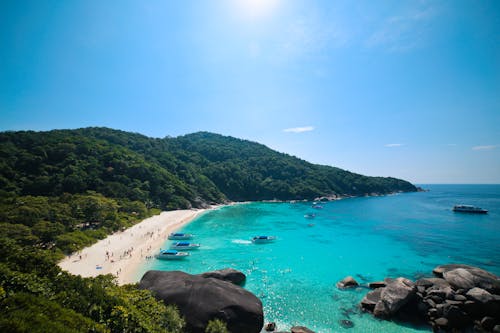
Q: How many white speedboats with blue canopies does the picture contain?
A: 4